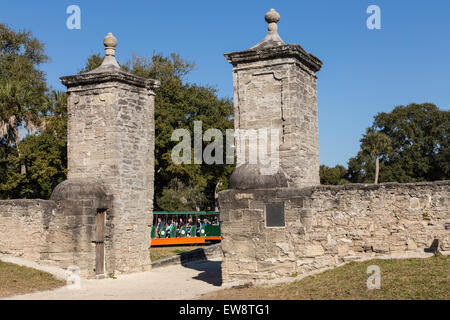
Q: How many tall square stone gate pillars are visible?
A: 2